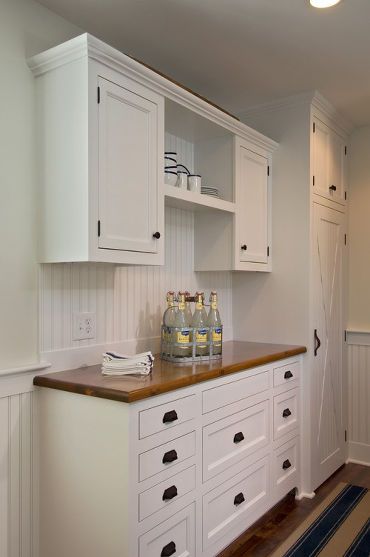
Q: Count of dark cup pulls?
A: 9